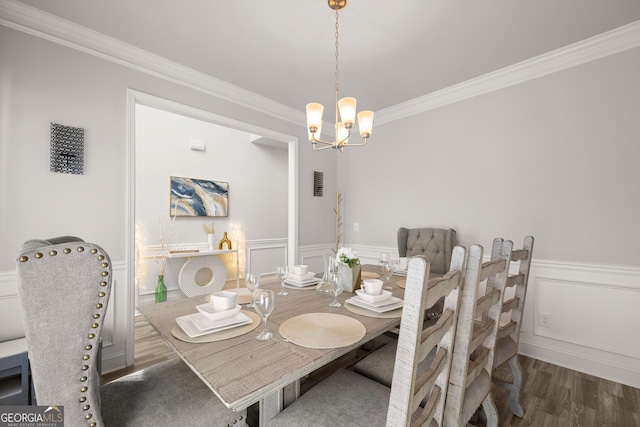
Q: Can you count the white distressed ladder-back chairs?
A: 3